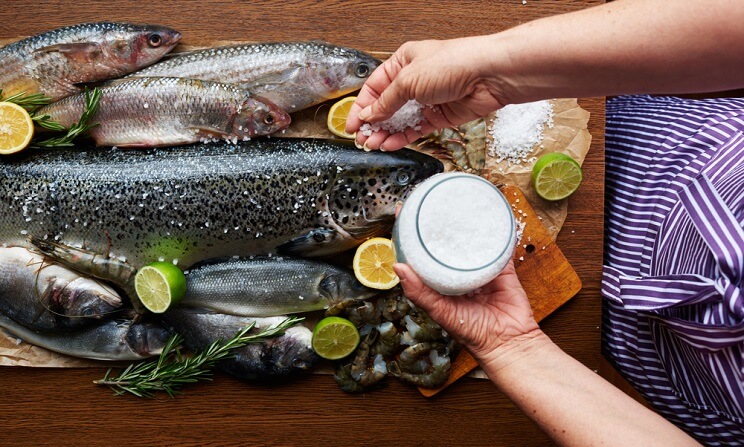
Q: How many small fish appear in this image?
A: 7